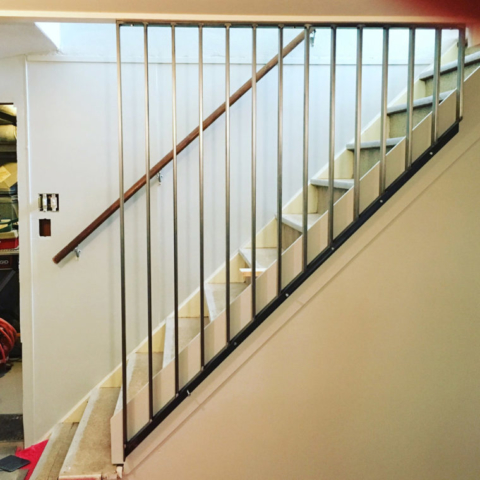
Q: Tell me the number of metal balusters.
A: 14